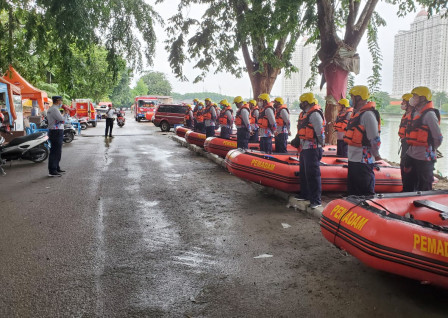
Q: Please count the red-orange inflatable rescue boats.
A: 5